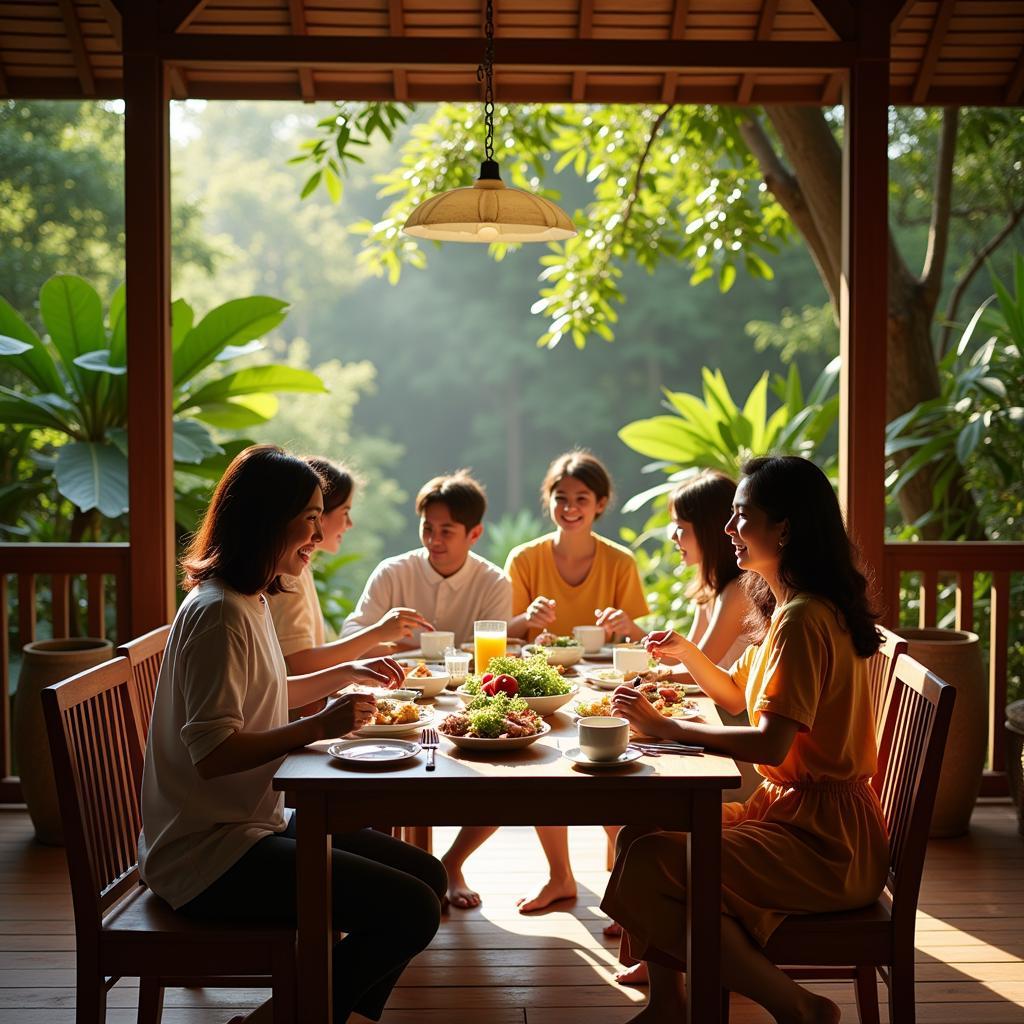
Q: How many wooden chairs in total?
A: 4